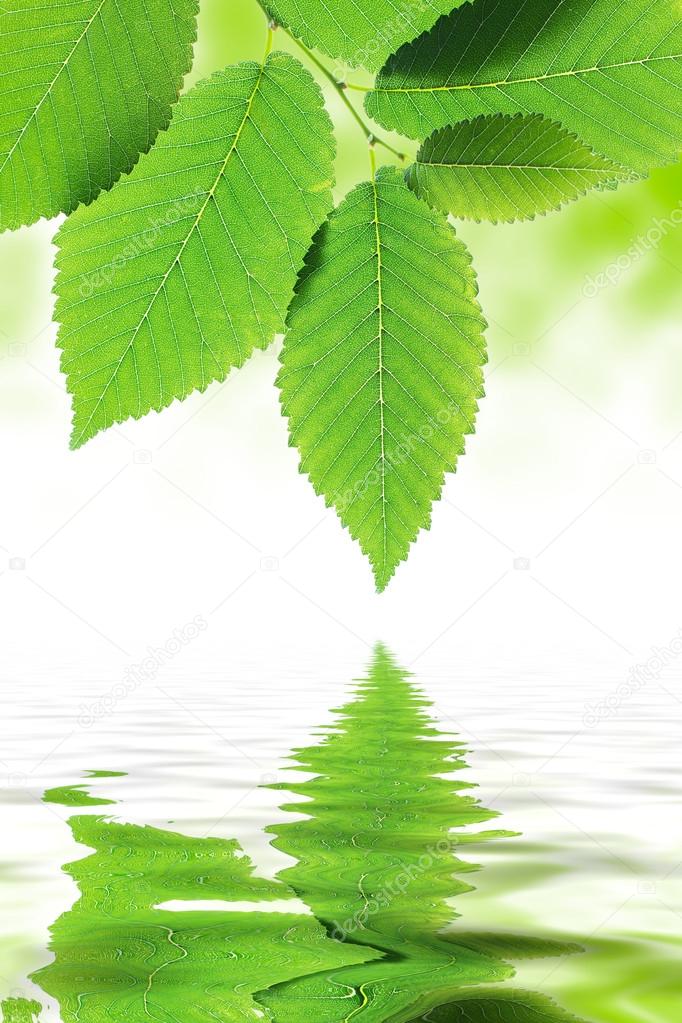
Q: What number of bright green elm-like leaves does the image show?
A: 6